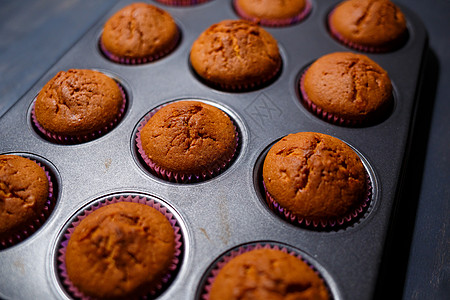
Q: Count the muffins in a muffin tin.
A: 12